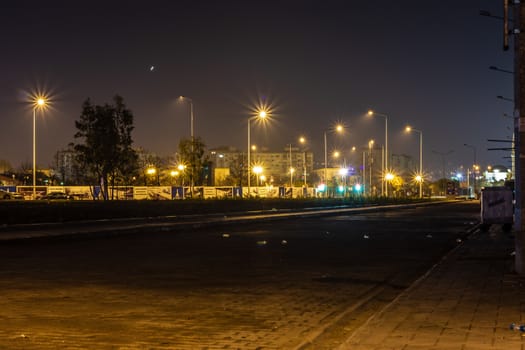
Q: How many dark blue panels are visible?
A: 5